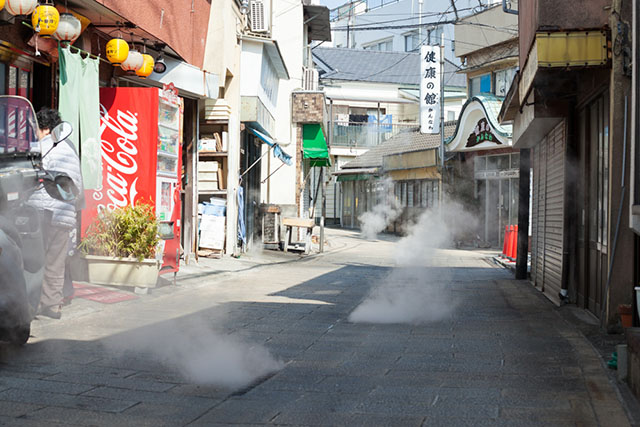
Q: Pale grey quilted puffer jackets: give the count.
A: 1